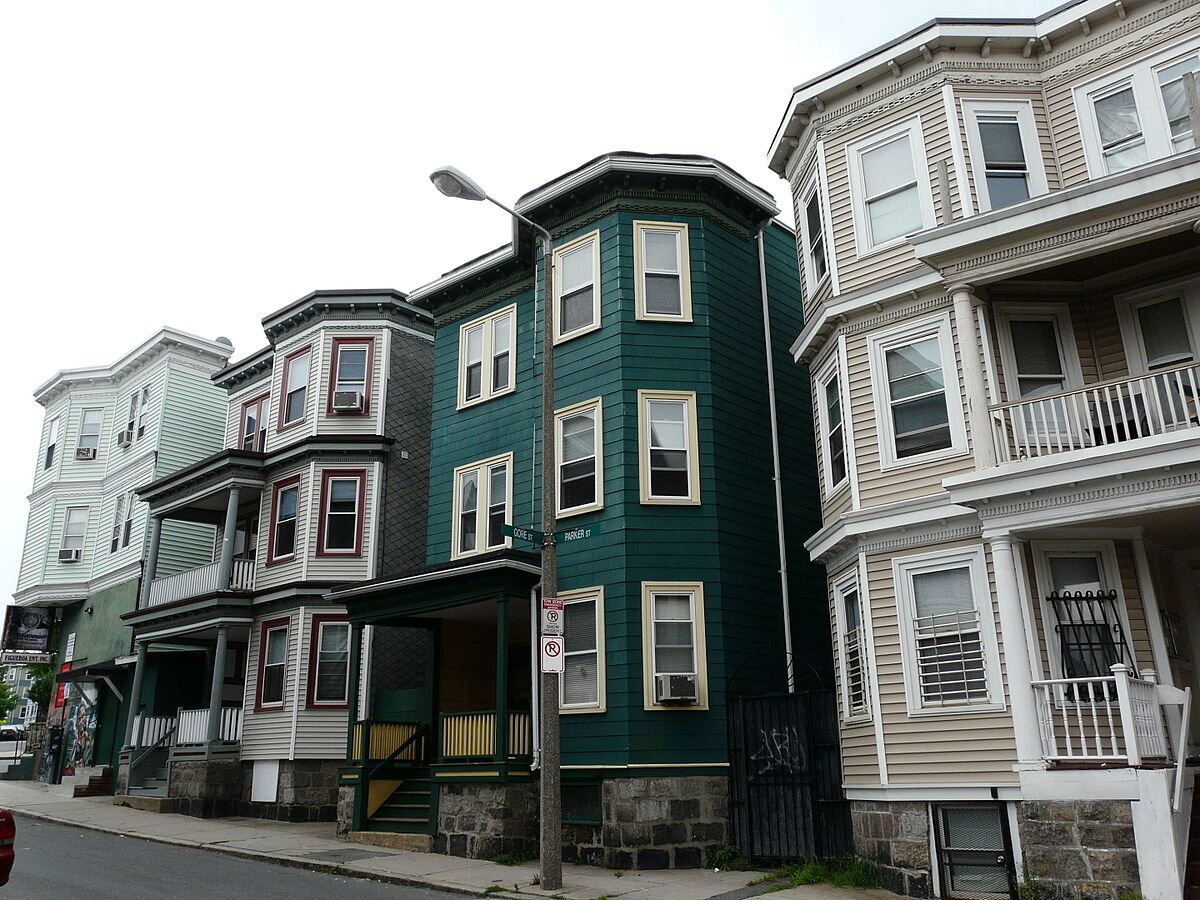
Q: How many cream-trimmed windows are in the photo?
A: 8